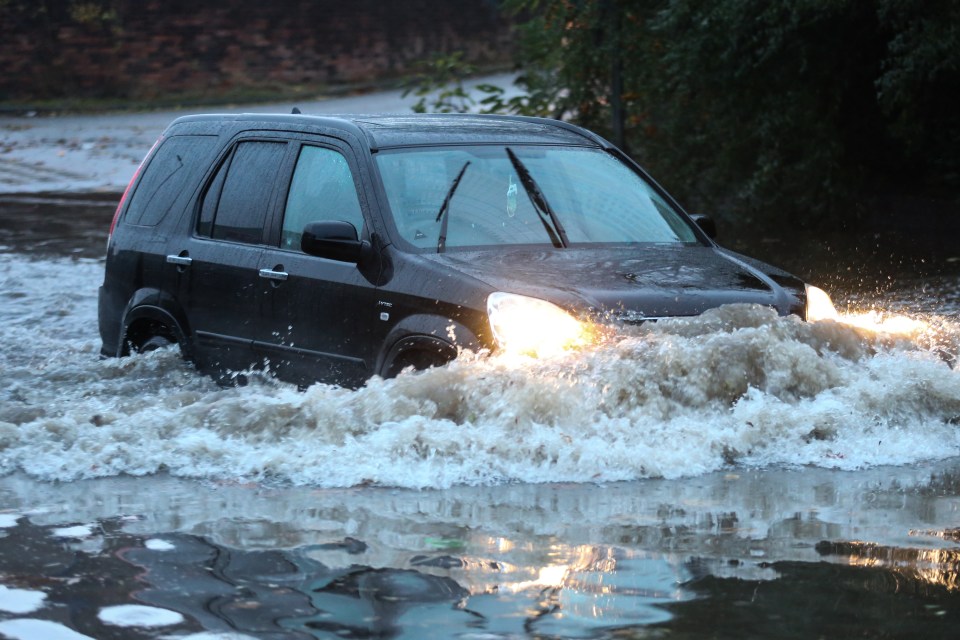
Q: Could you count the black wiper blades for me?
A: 2